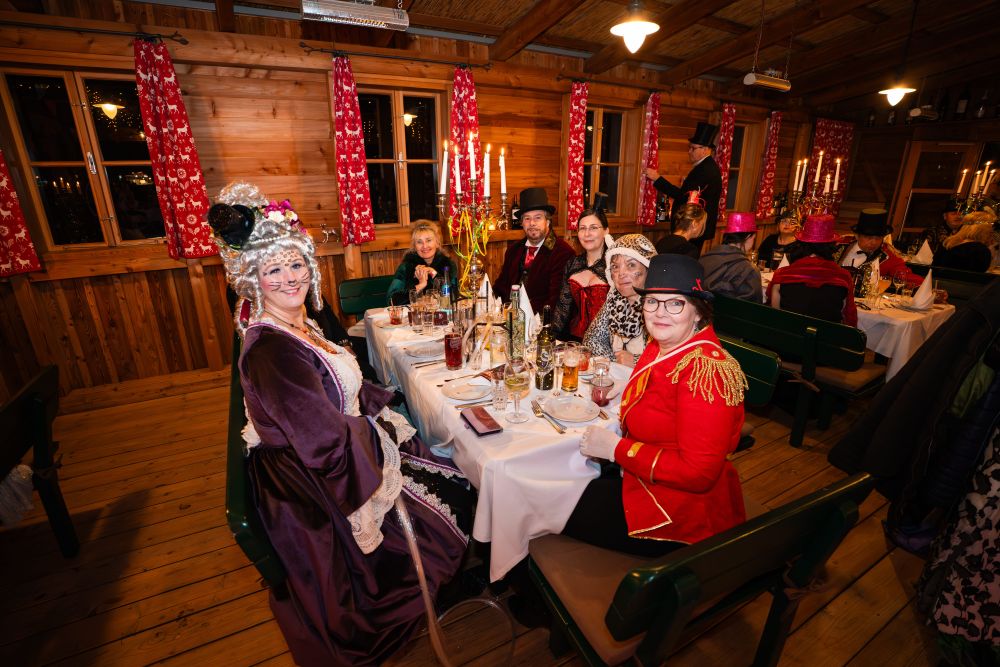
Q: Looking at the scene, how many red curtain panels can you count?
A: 9